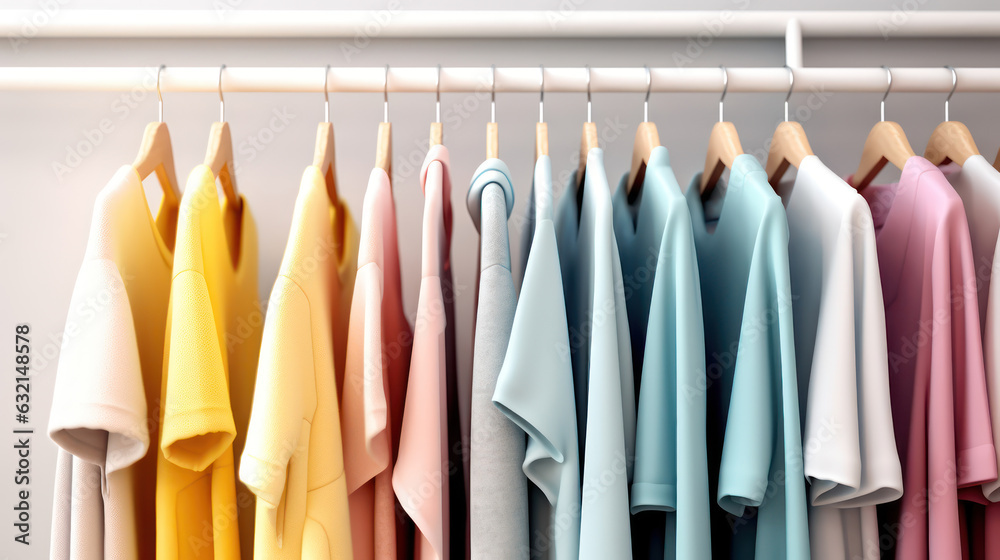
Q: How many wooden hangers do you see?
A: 13